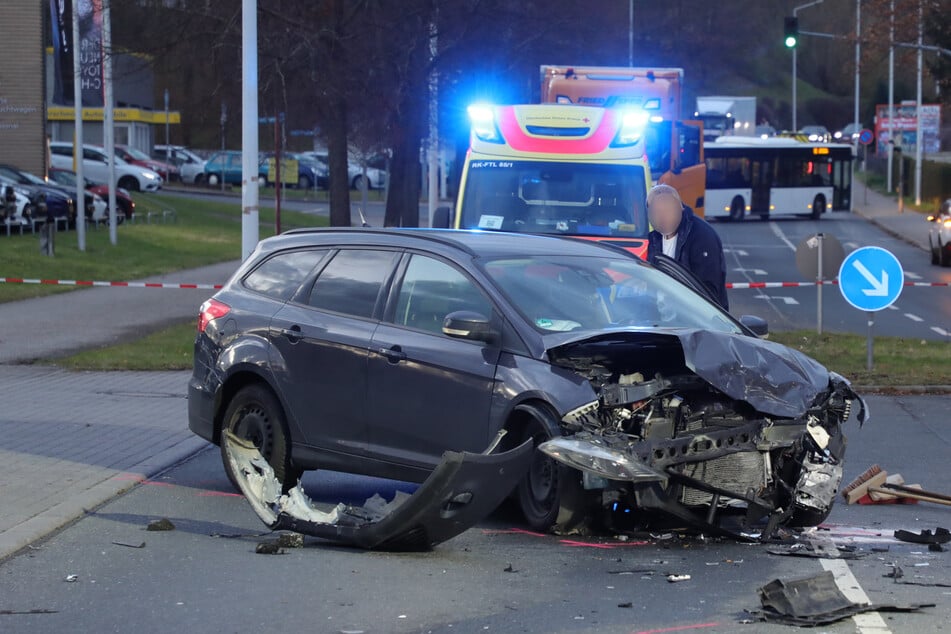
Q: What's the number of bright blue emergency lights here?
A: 2